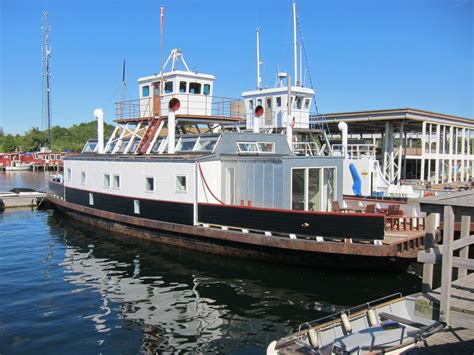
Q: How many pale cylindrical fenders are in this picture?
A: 3